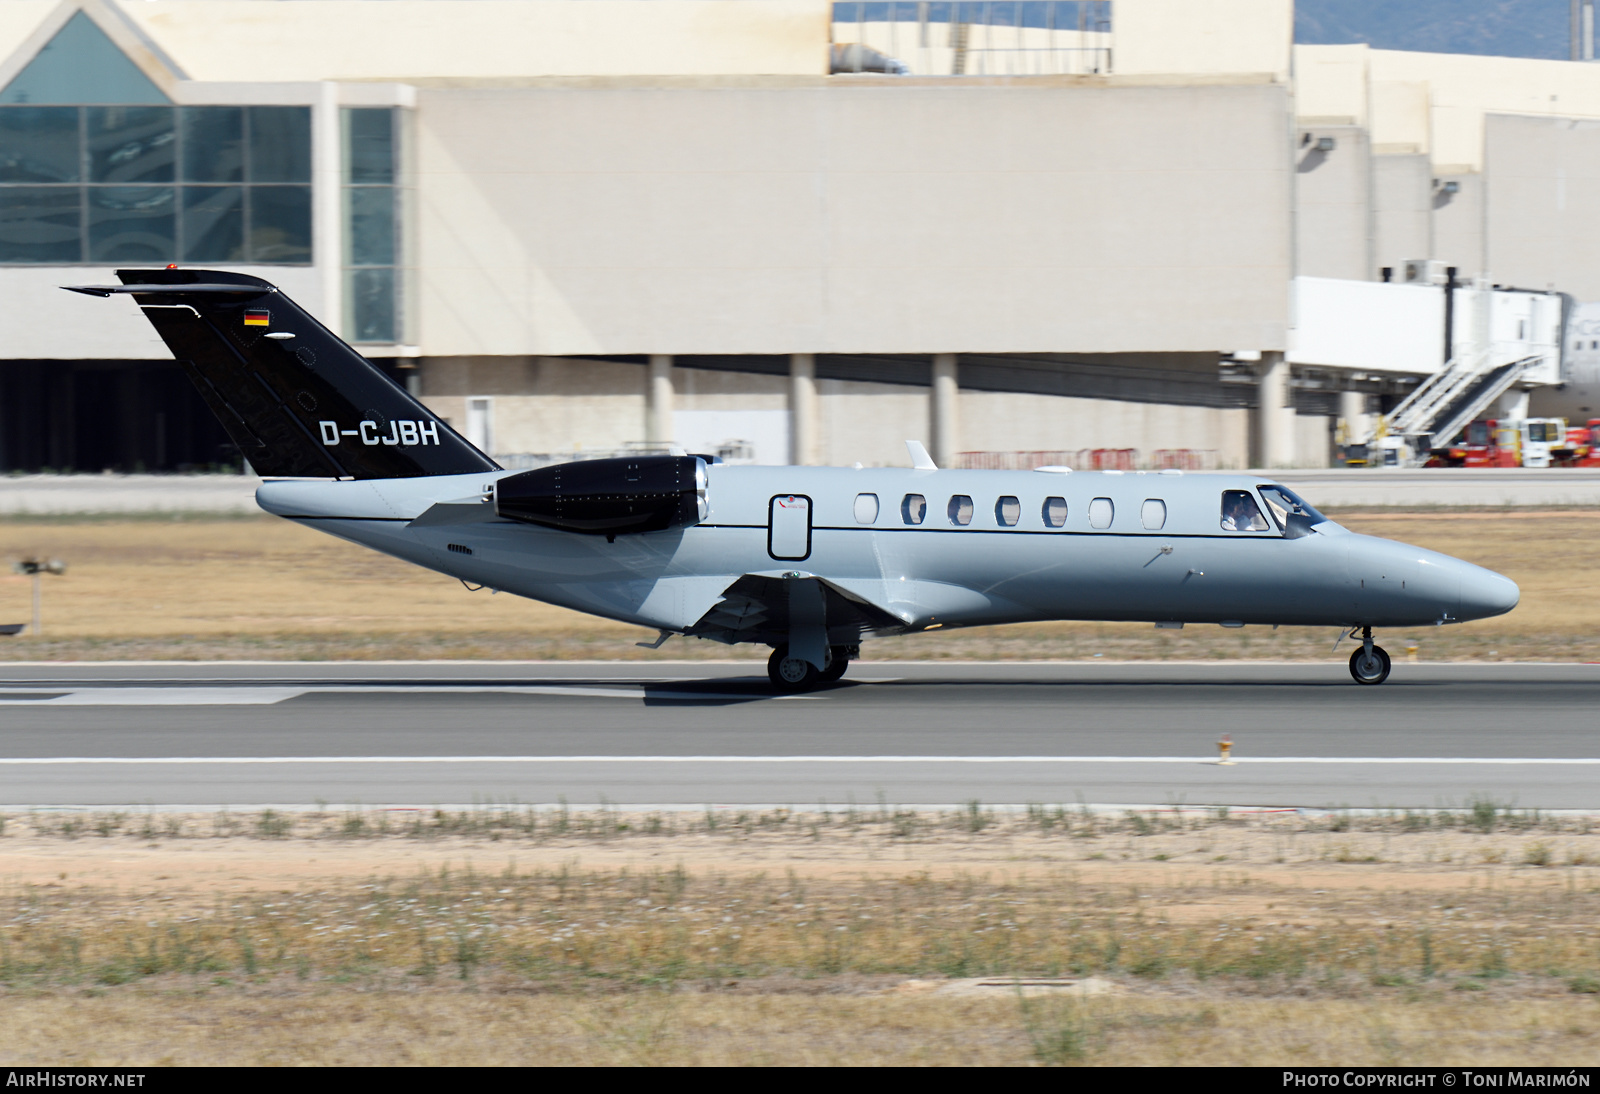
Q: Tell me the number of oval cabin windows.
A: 7